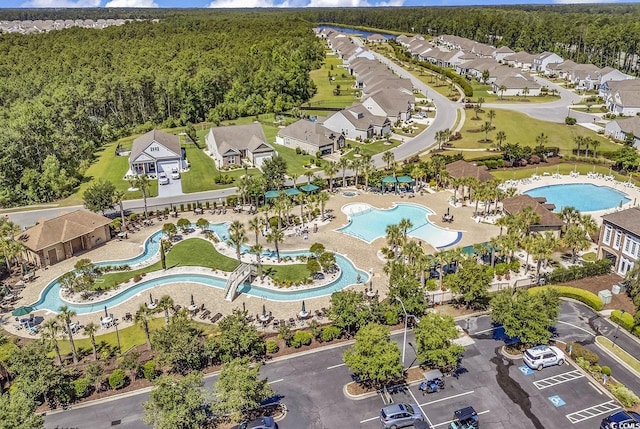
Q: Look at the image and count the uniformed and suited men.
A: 0